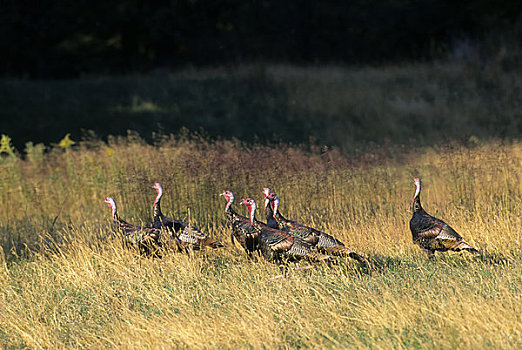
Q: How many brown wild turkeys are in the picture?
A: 7